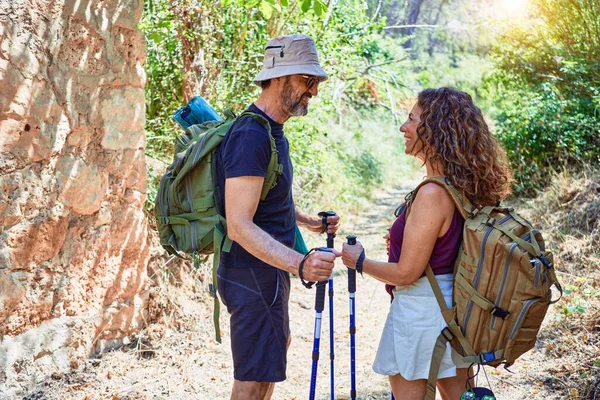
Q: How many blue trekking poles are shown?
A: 3